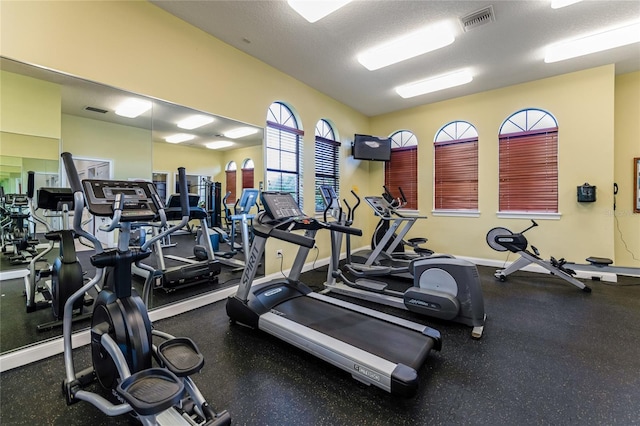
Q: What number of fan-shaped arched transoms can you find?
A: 5